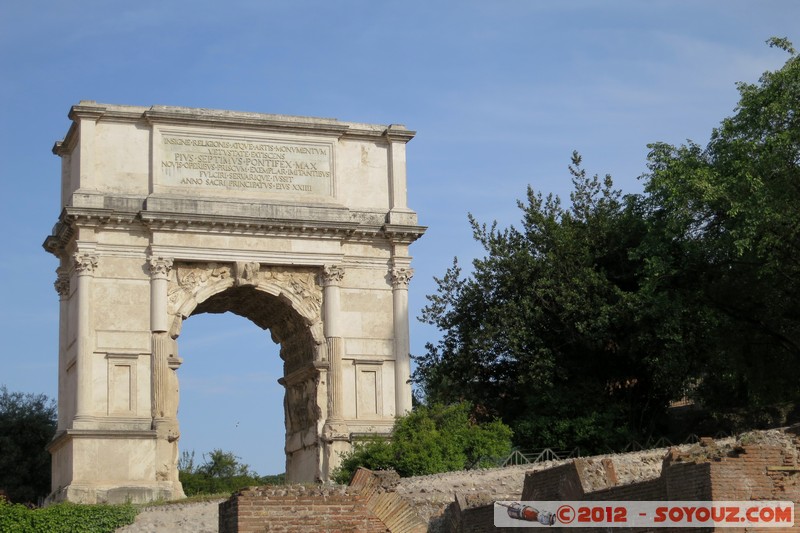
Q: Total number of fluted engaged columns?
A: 2